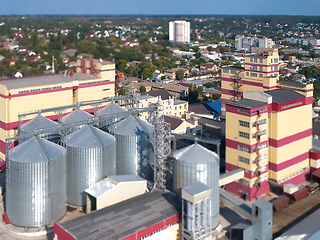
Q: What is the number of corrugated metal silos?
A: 7